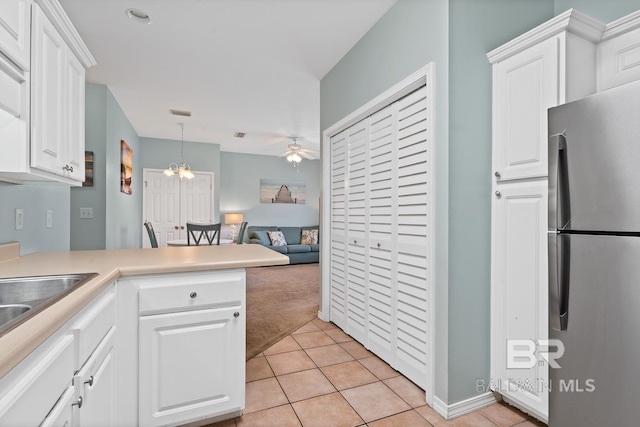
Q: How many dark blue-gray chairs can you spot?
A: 3